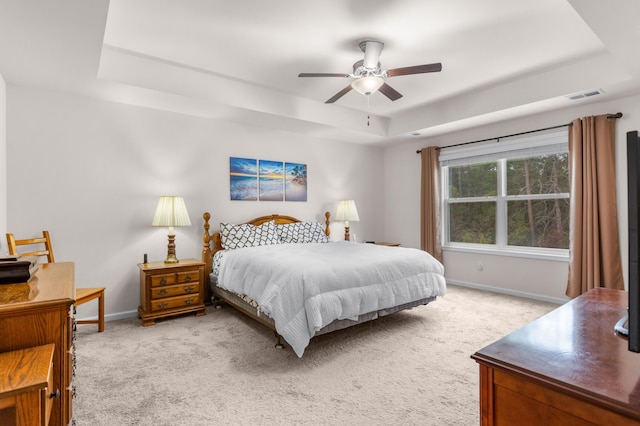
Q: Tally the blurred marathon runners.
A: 0